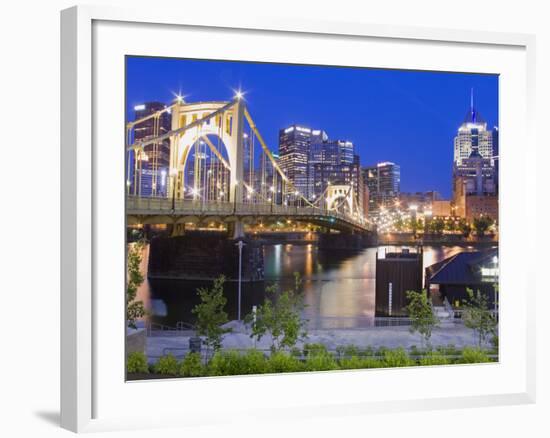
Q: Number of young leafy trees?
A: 5